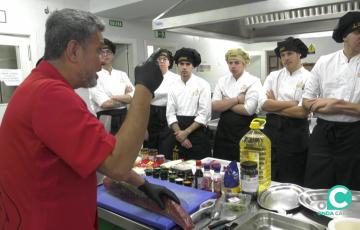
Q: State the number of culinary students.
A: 6